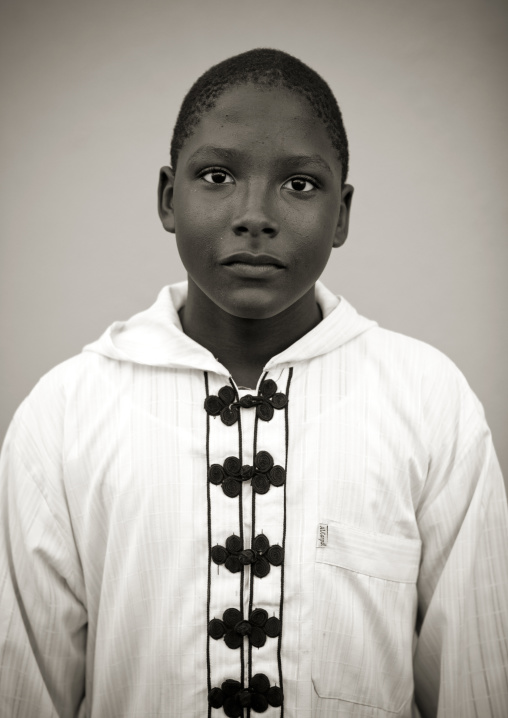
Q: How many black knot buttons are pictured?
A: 5